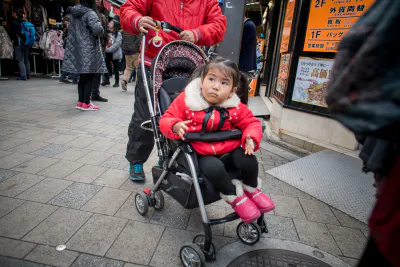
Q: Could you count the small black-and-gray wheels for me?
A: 5